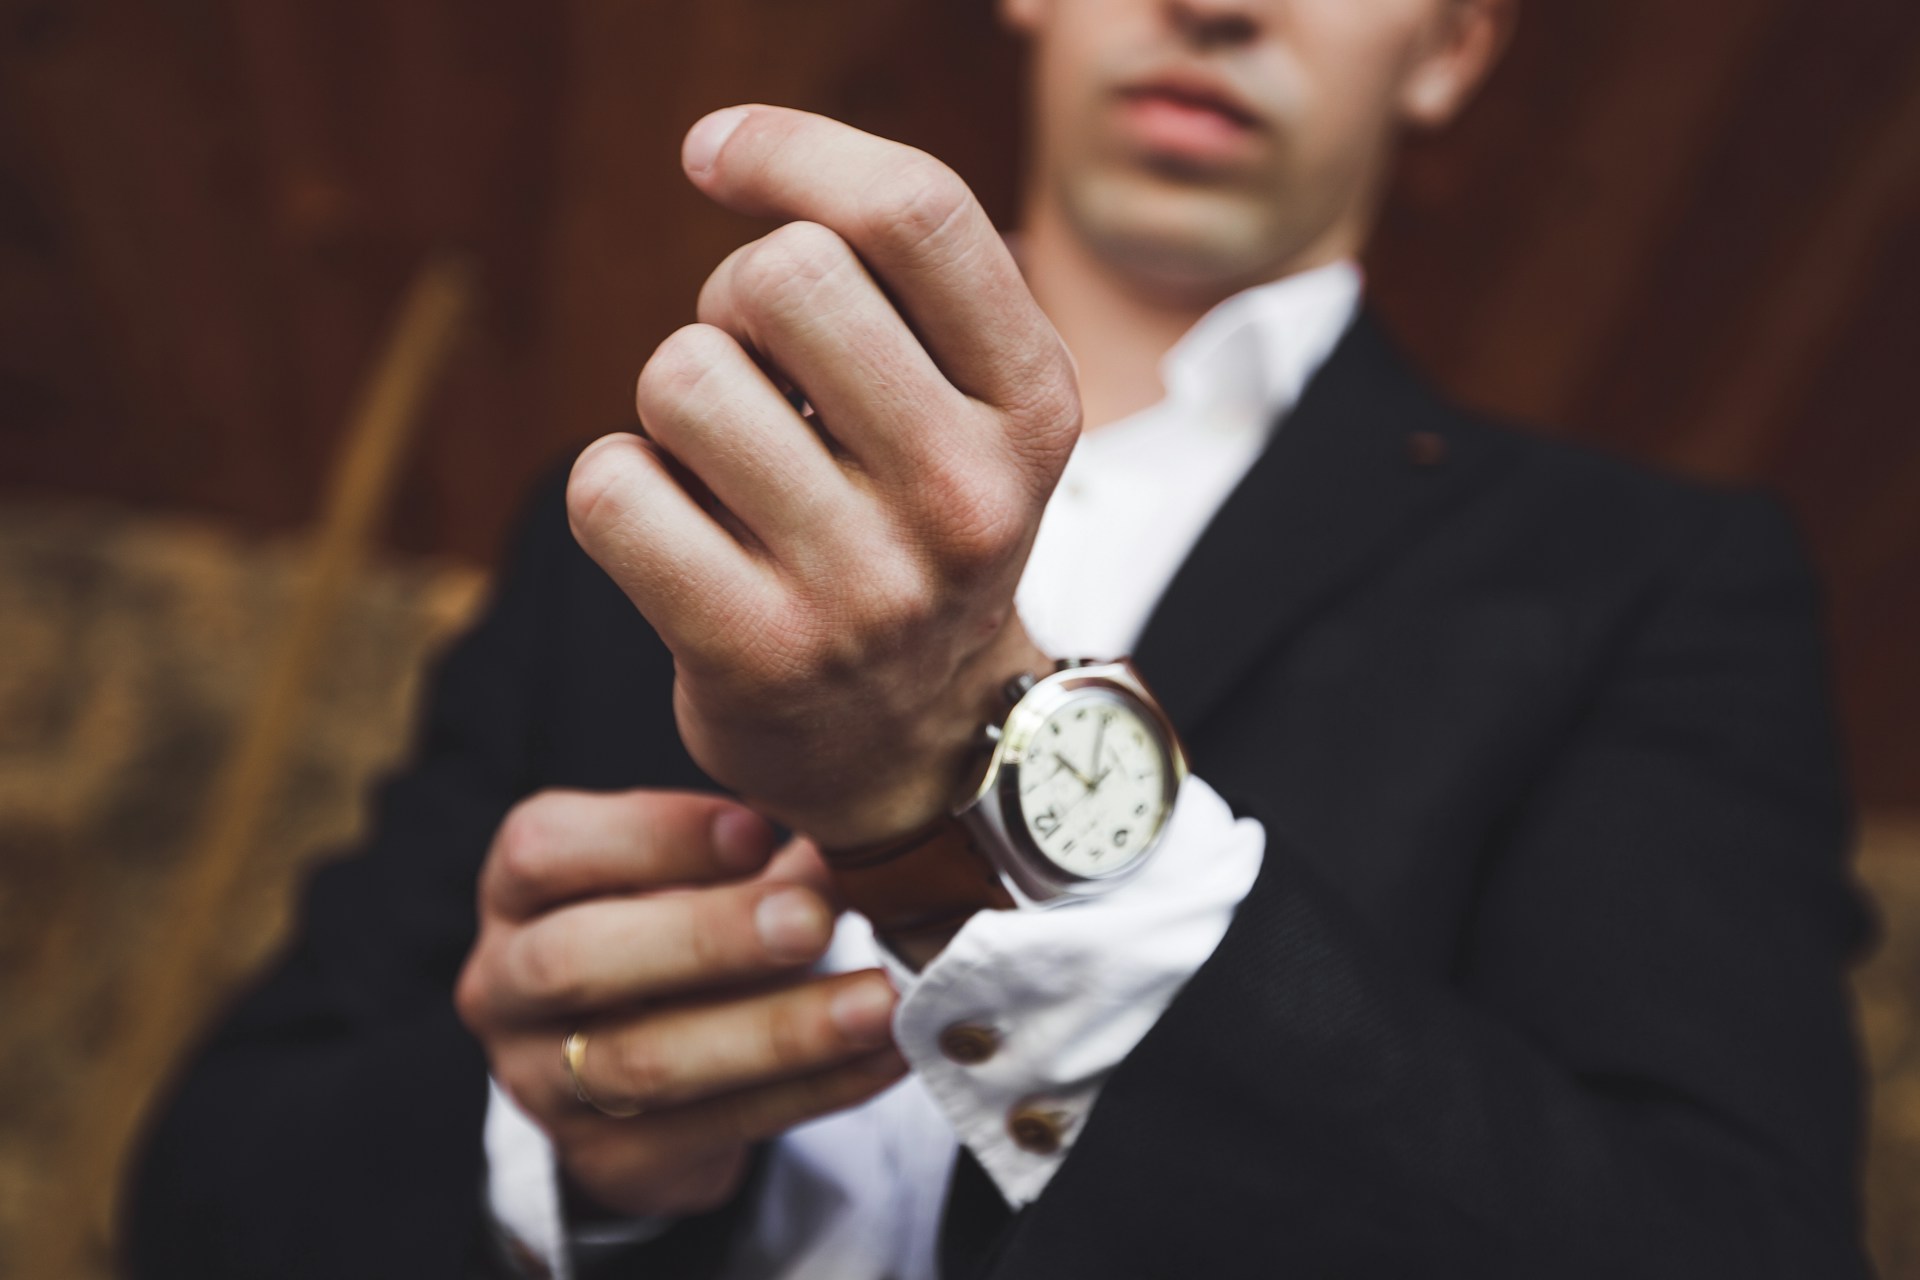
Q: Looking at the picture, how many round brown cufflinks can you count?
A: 2